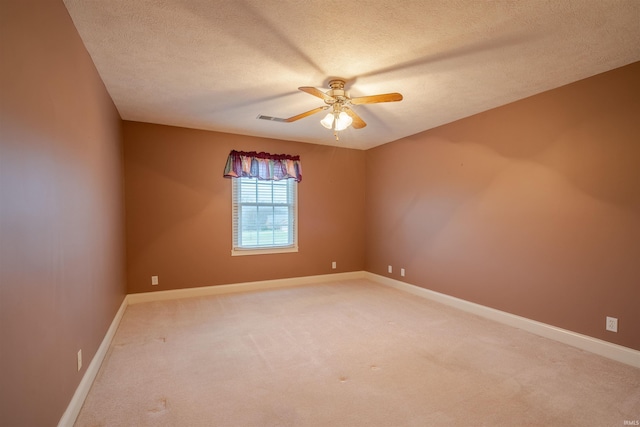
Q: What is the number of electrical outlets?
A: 6